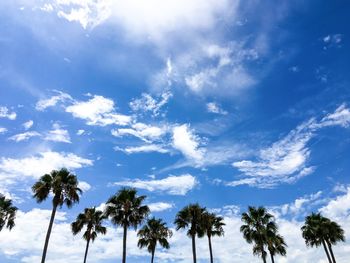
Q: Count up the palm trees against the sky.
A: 11